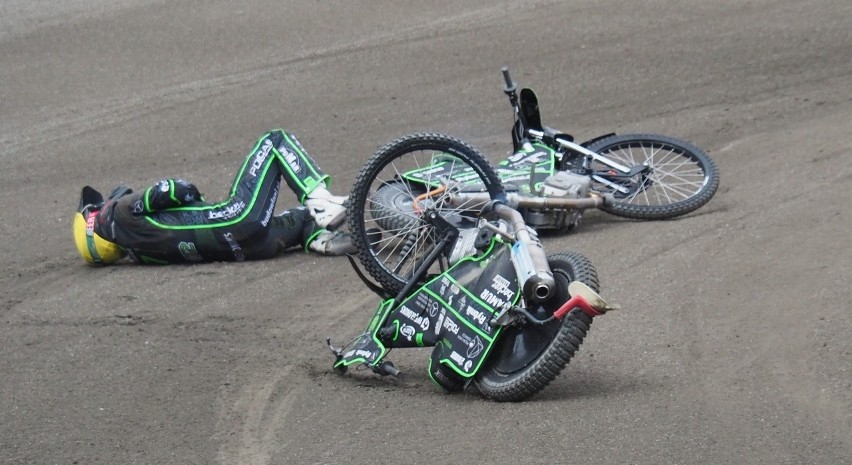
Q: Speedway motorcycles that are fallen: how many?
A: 2